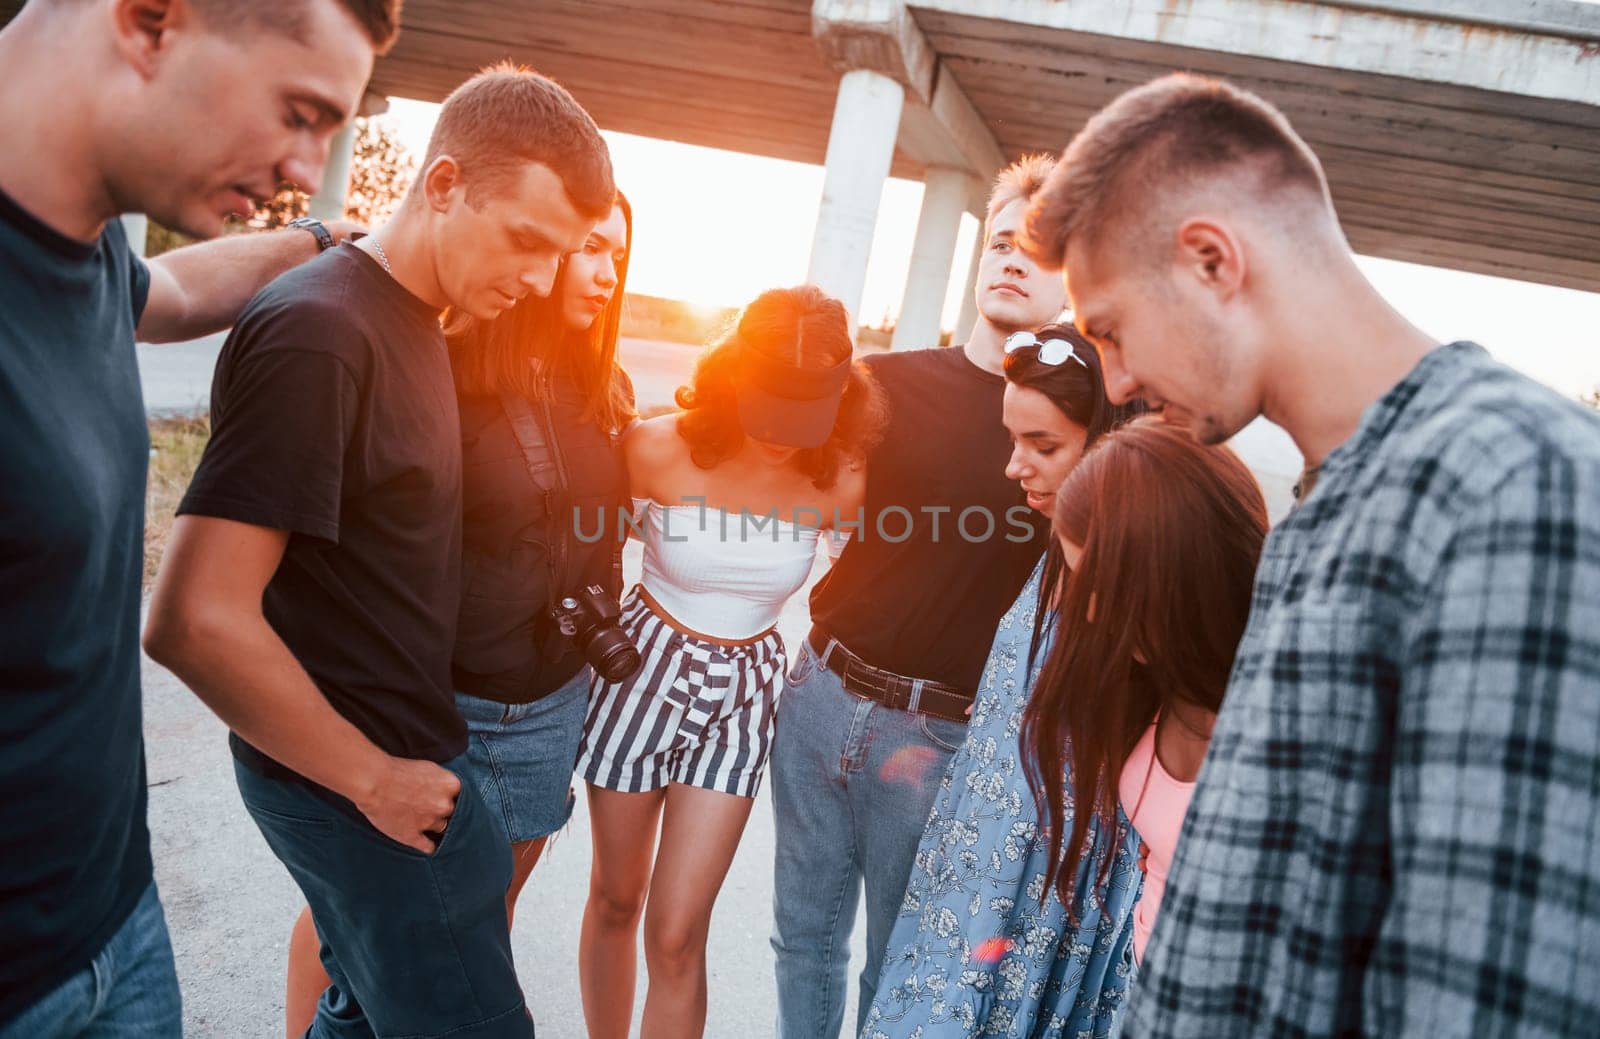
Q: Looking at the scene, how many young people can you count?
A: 8